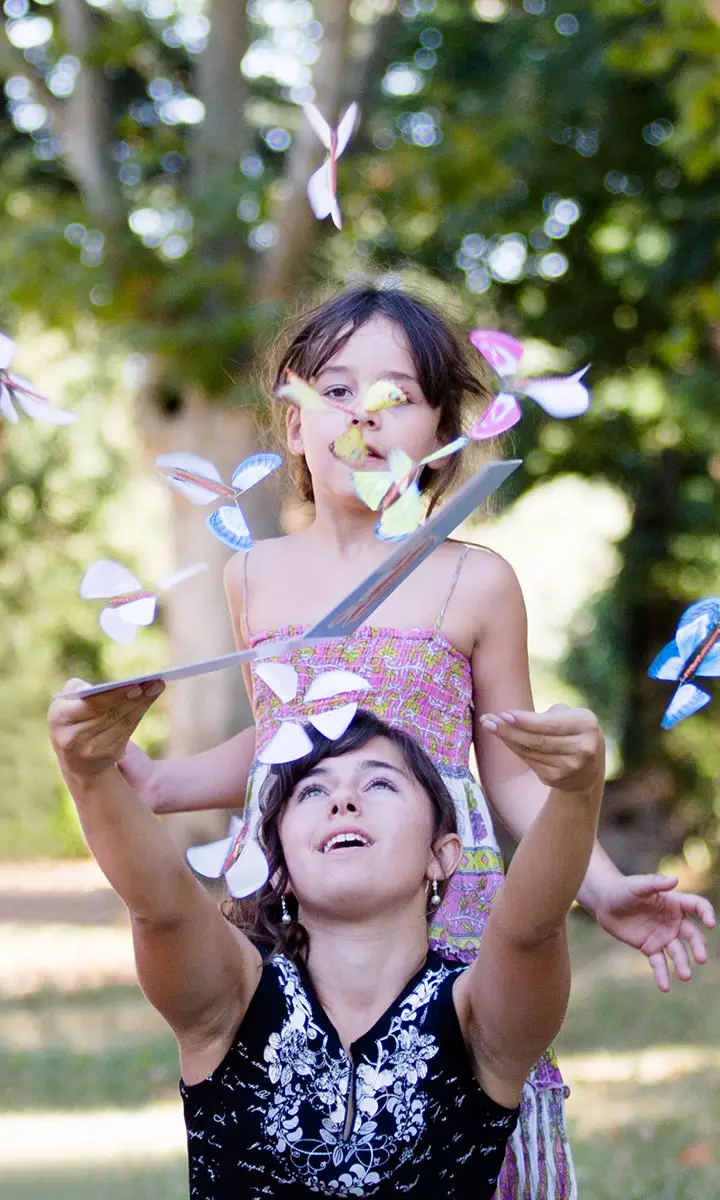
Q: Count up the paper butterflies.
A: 10